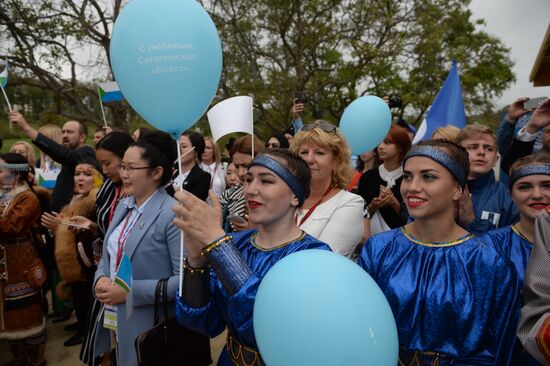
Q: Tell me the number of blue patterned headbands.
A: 3